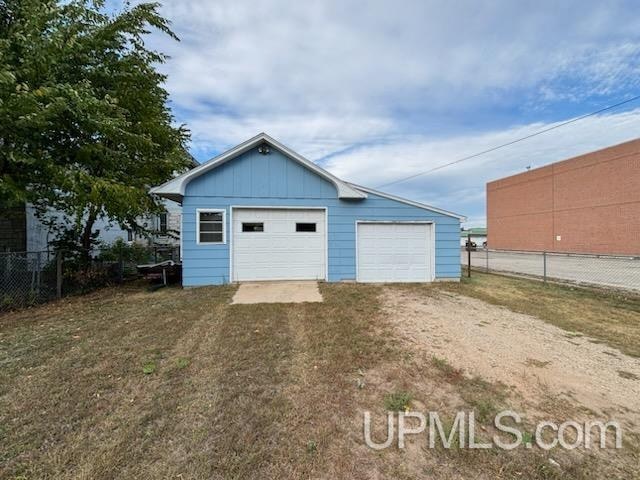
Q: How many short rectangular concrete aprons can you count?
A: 1